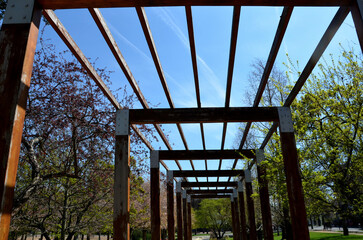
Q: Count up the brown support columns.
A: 14